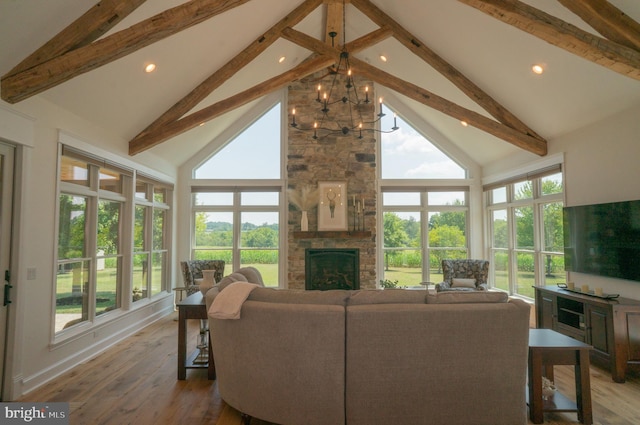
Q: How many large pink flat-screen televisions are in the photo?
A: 0